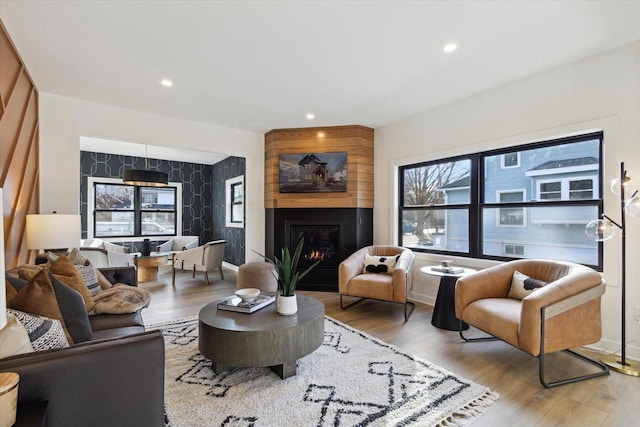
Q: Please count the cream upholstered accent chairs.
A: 4